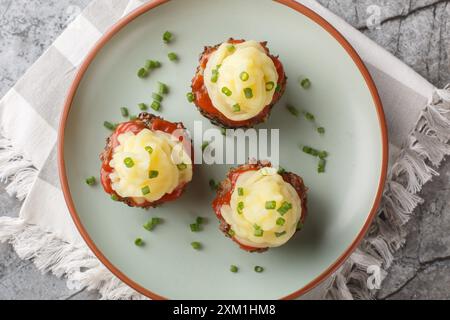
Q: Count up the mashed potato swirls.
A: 3